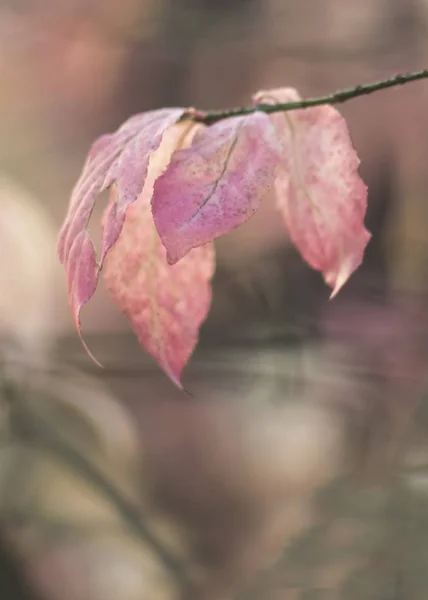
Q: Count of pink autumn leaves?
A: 4